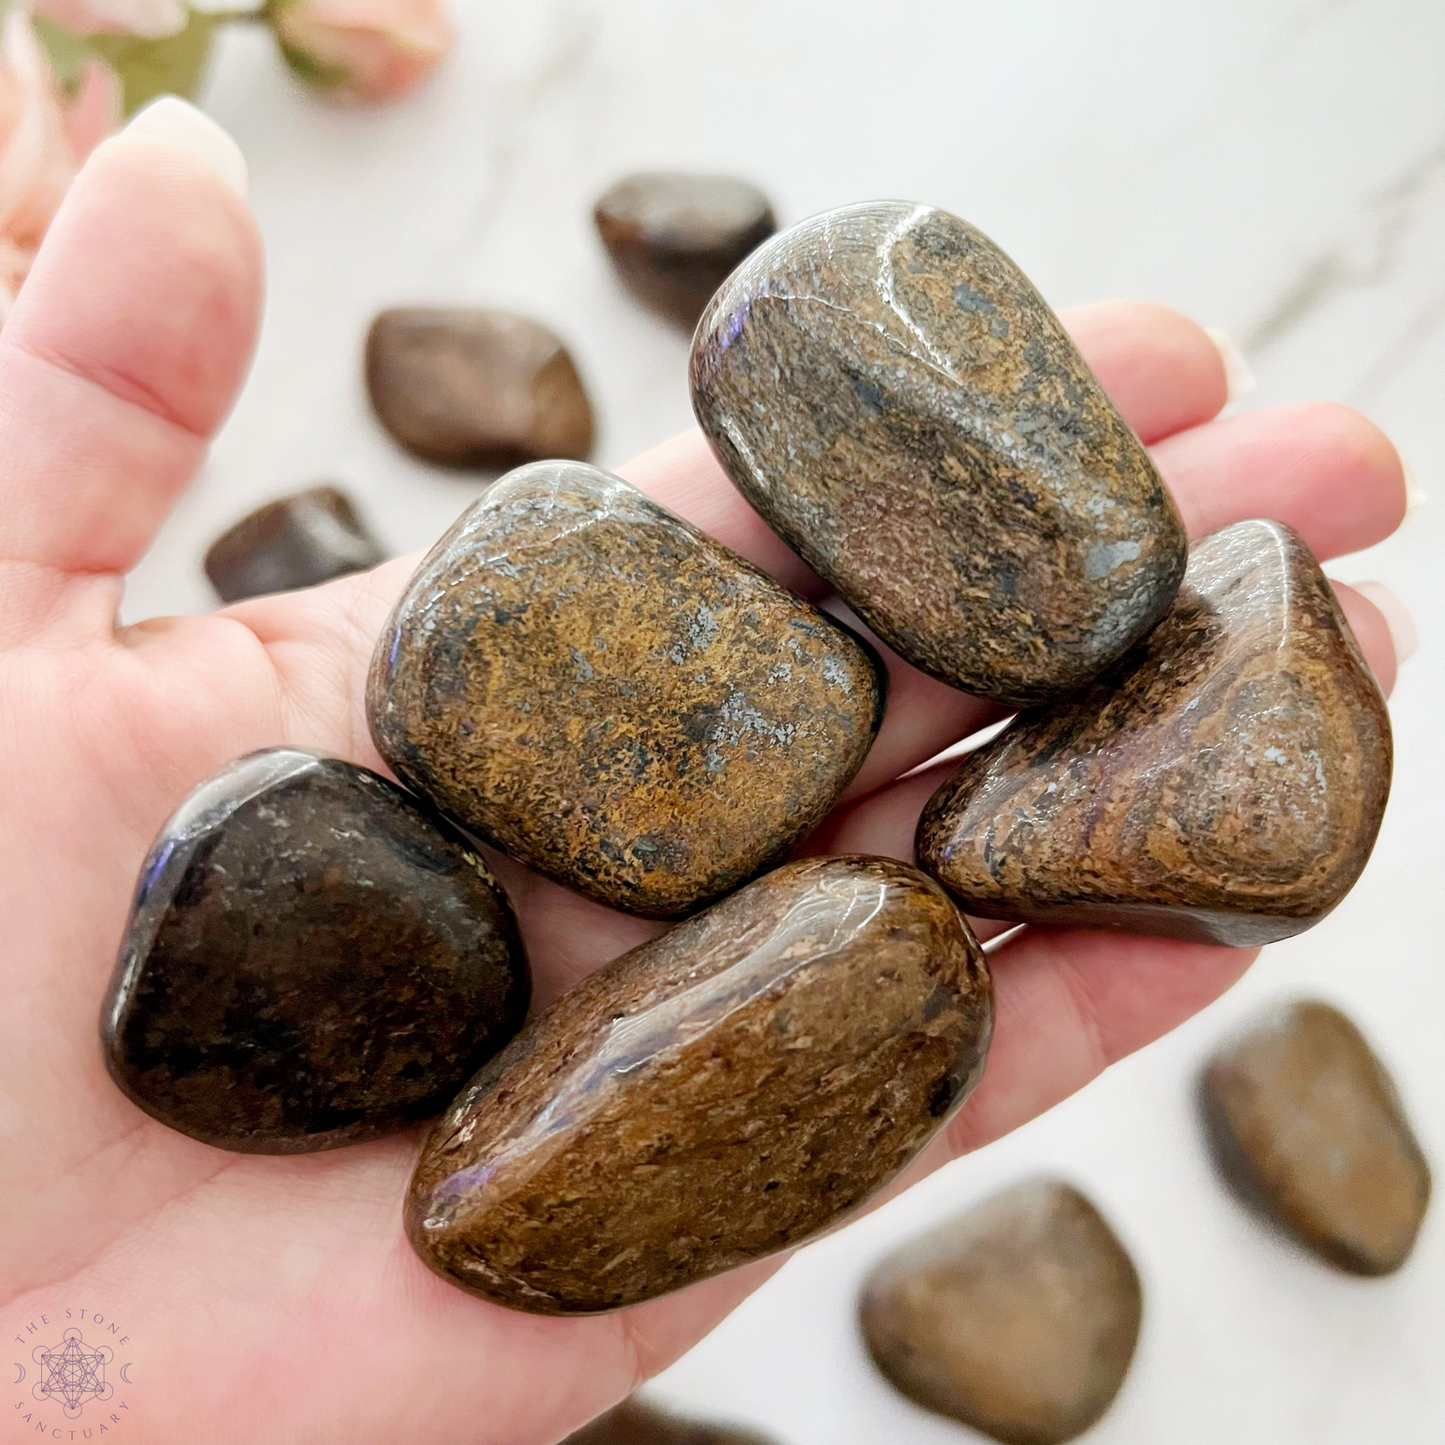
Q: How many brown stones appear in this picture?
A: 11